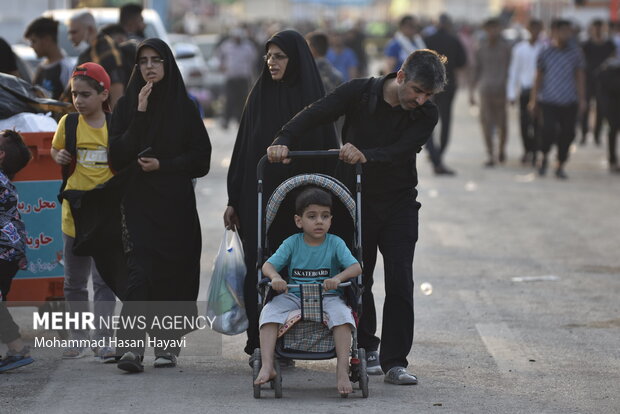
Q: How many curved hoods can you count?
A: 1